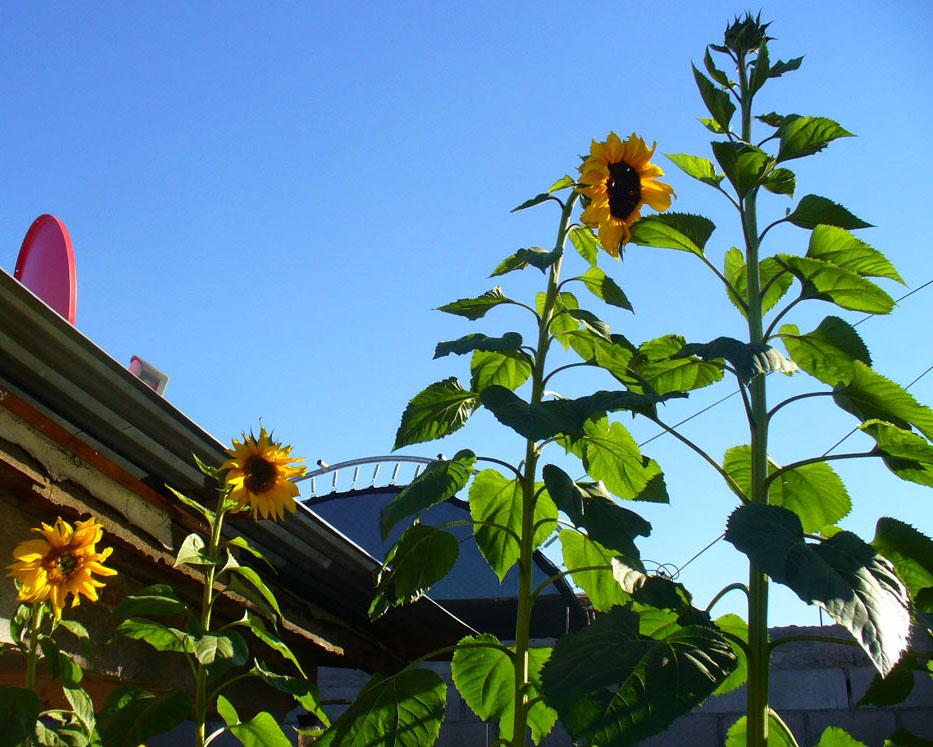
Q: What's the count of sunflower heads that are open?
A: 3